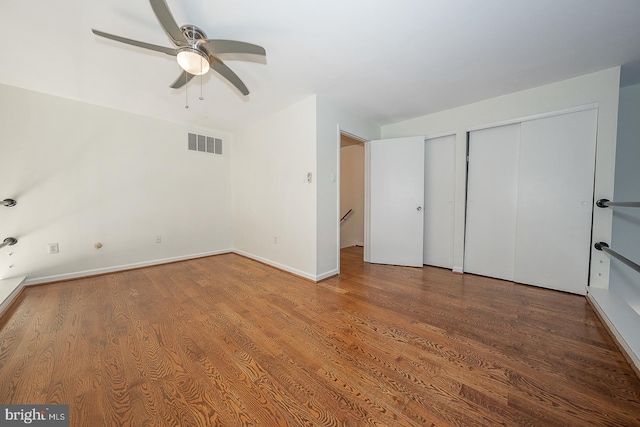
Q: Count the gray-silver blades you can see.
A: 5